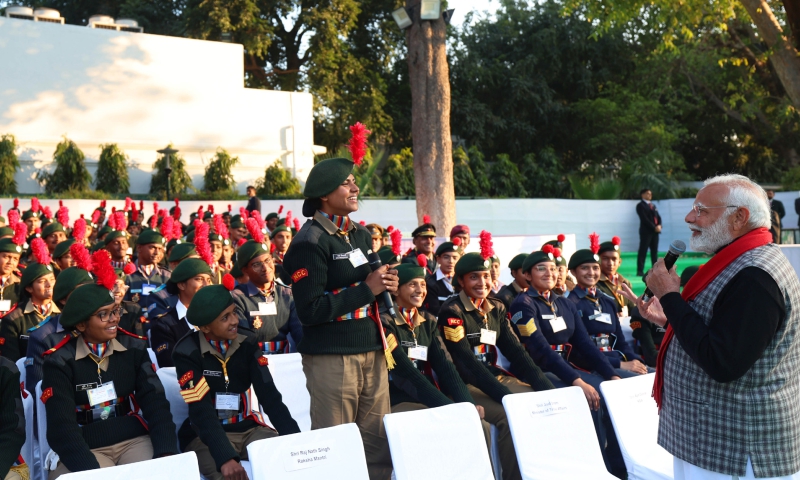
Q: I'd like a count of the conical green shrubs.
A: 6